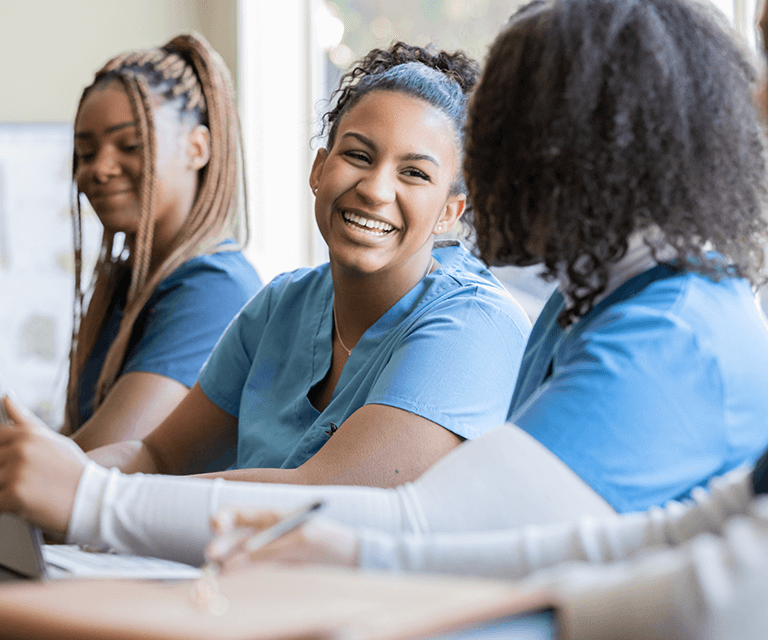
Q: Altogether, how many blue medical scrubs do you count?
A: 3